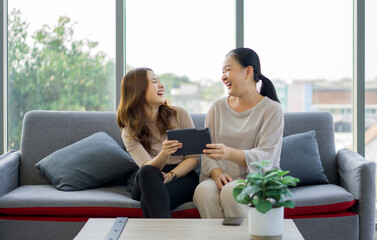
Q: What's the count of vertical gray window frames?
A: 4